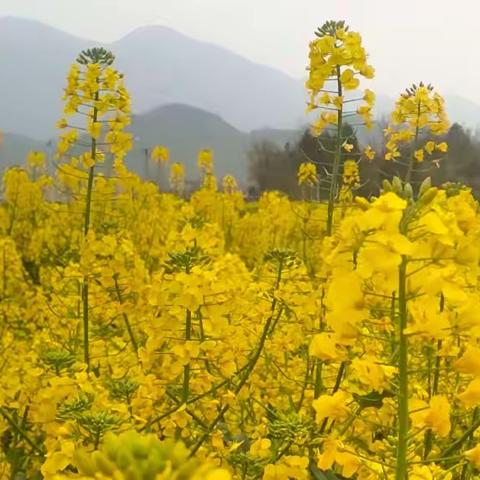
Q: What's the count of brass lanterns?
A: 0